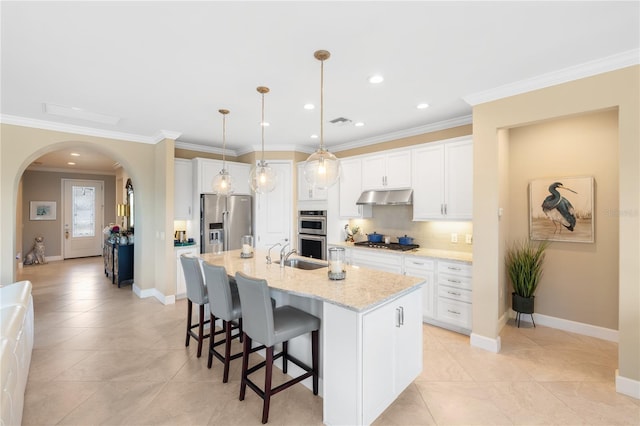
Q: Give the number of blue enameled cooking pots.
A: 2